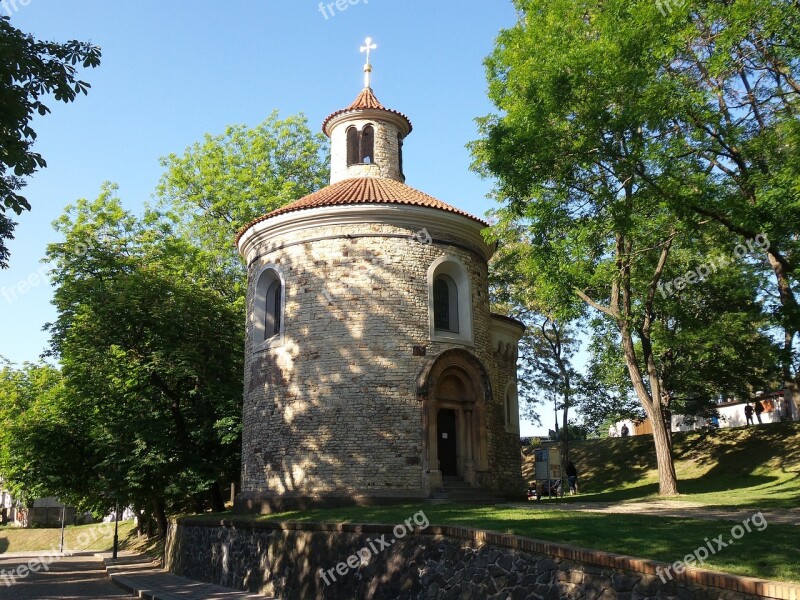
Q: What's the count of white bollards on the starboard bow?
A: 0